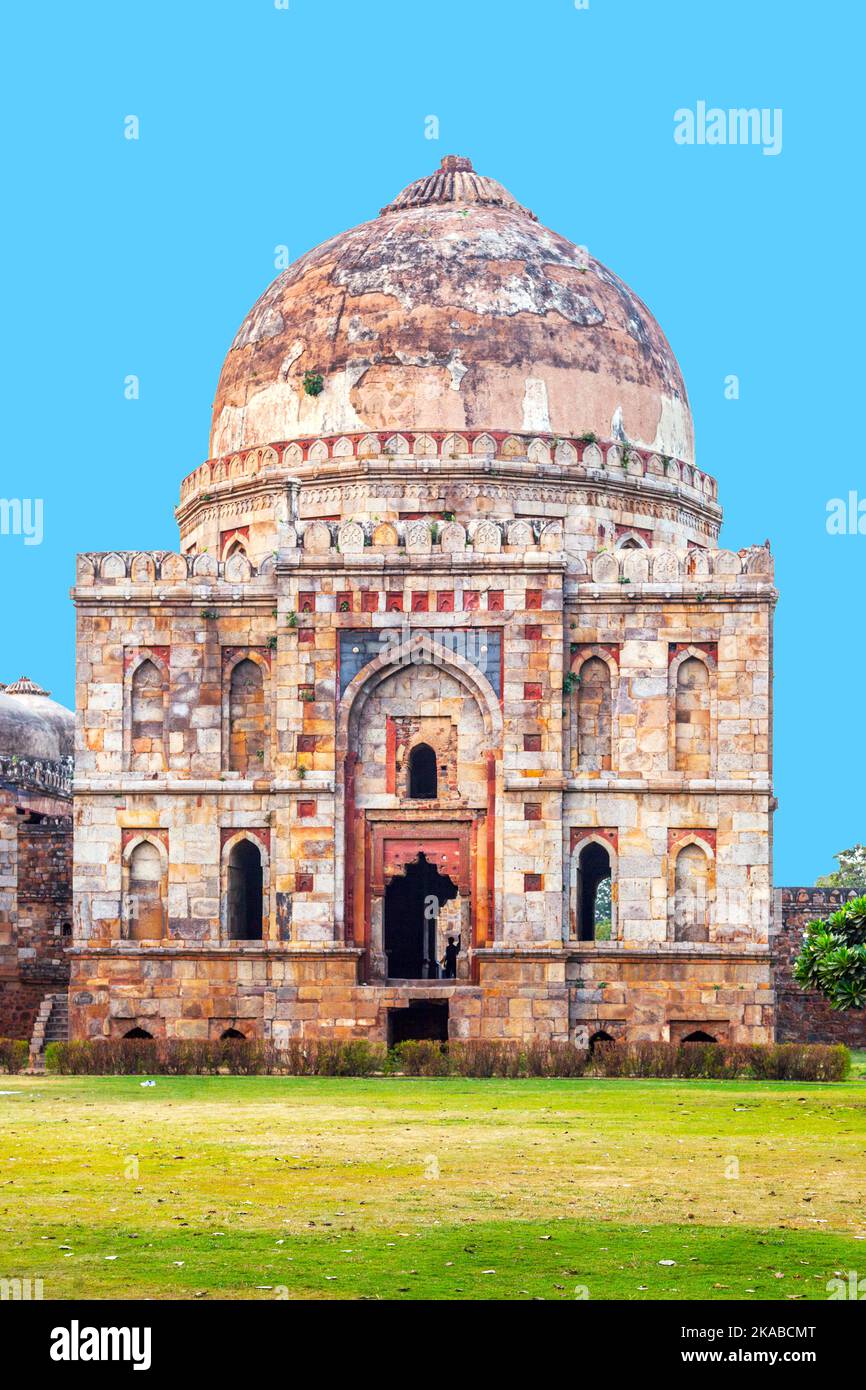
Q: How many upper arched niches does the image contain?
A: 4